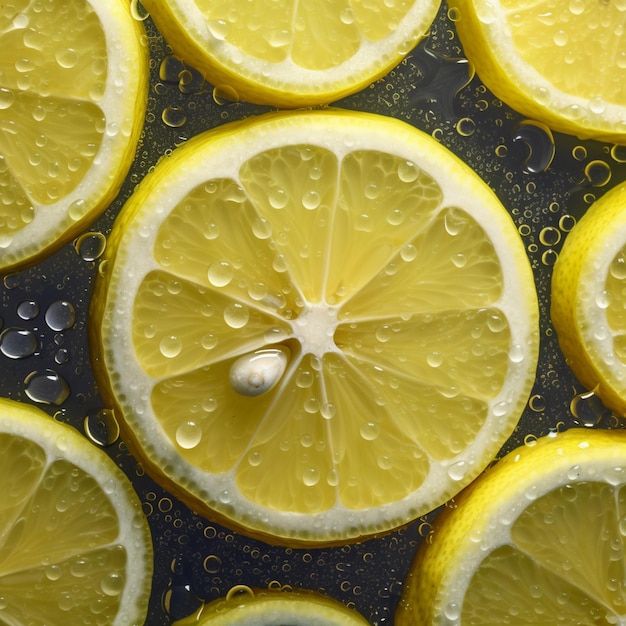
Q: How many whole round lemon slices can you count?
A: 1